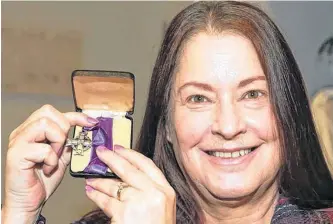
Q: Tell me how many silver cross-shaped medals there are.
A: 1